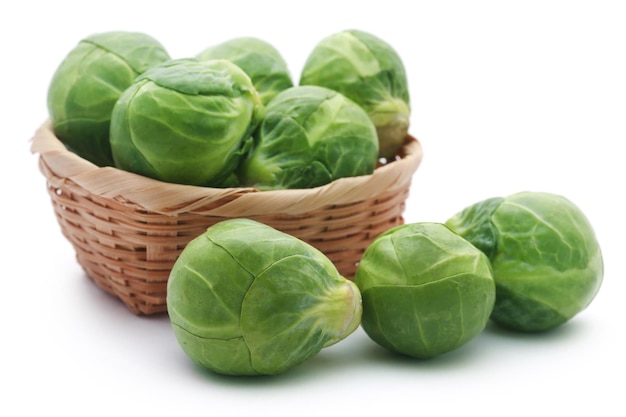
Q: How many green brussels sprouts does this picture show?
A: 8